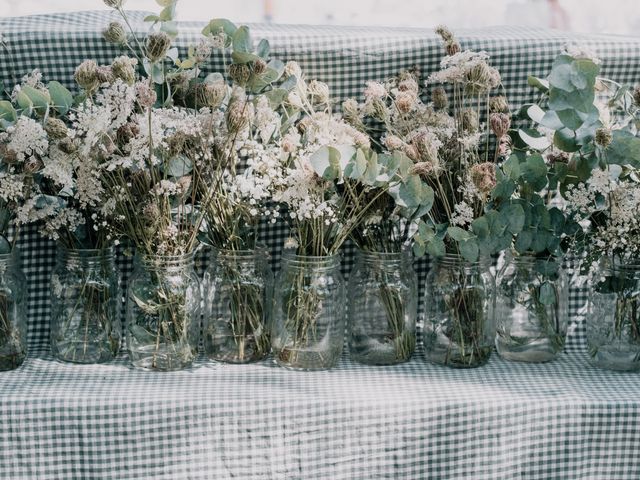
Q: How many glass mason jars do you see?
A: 9